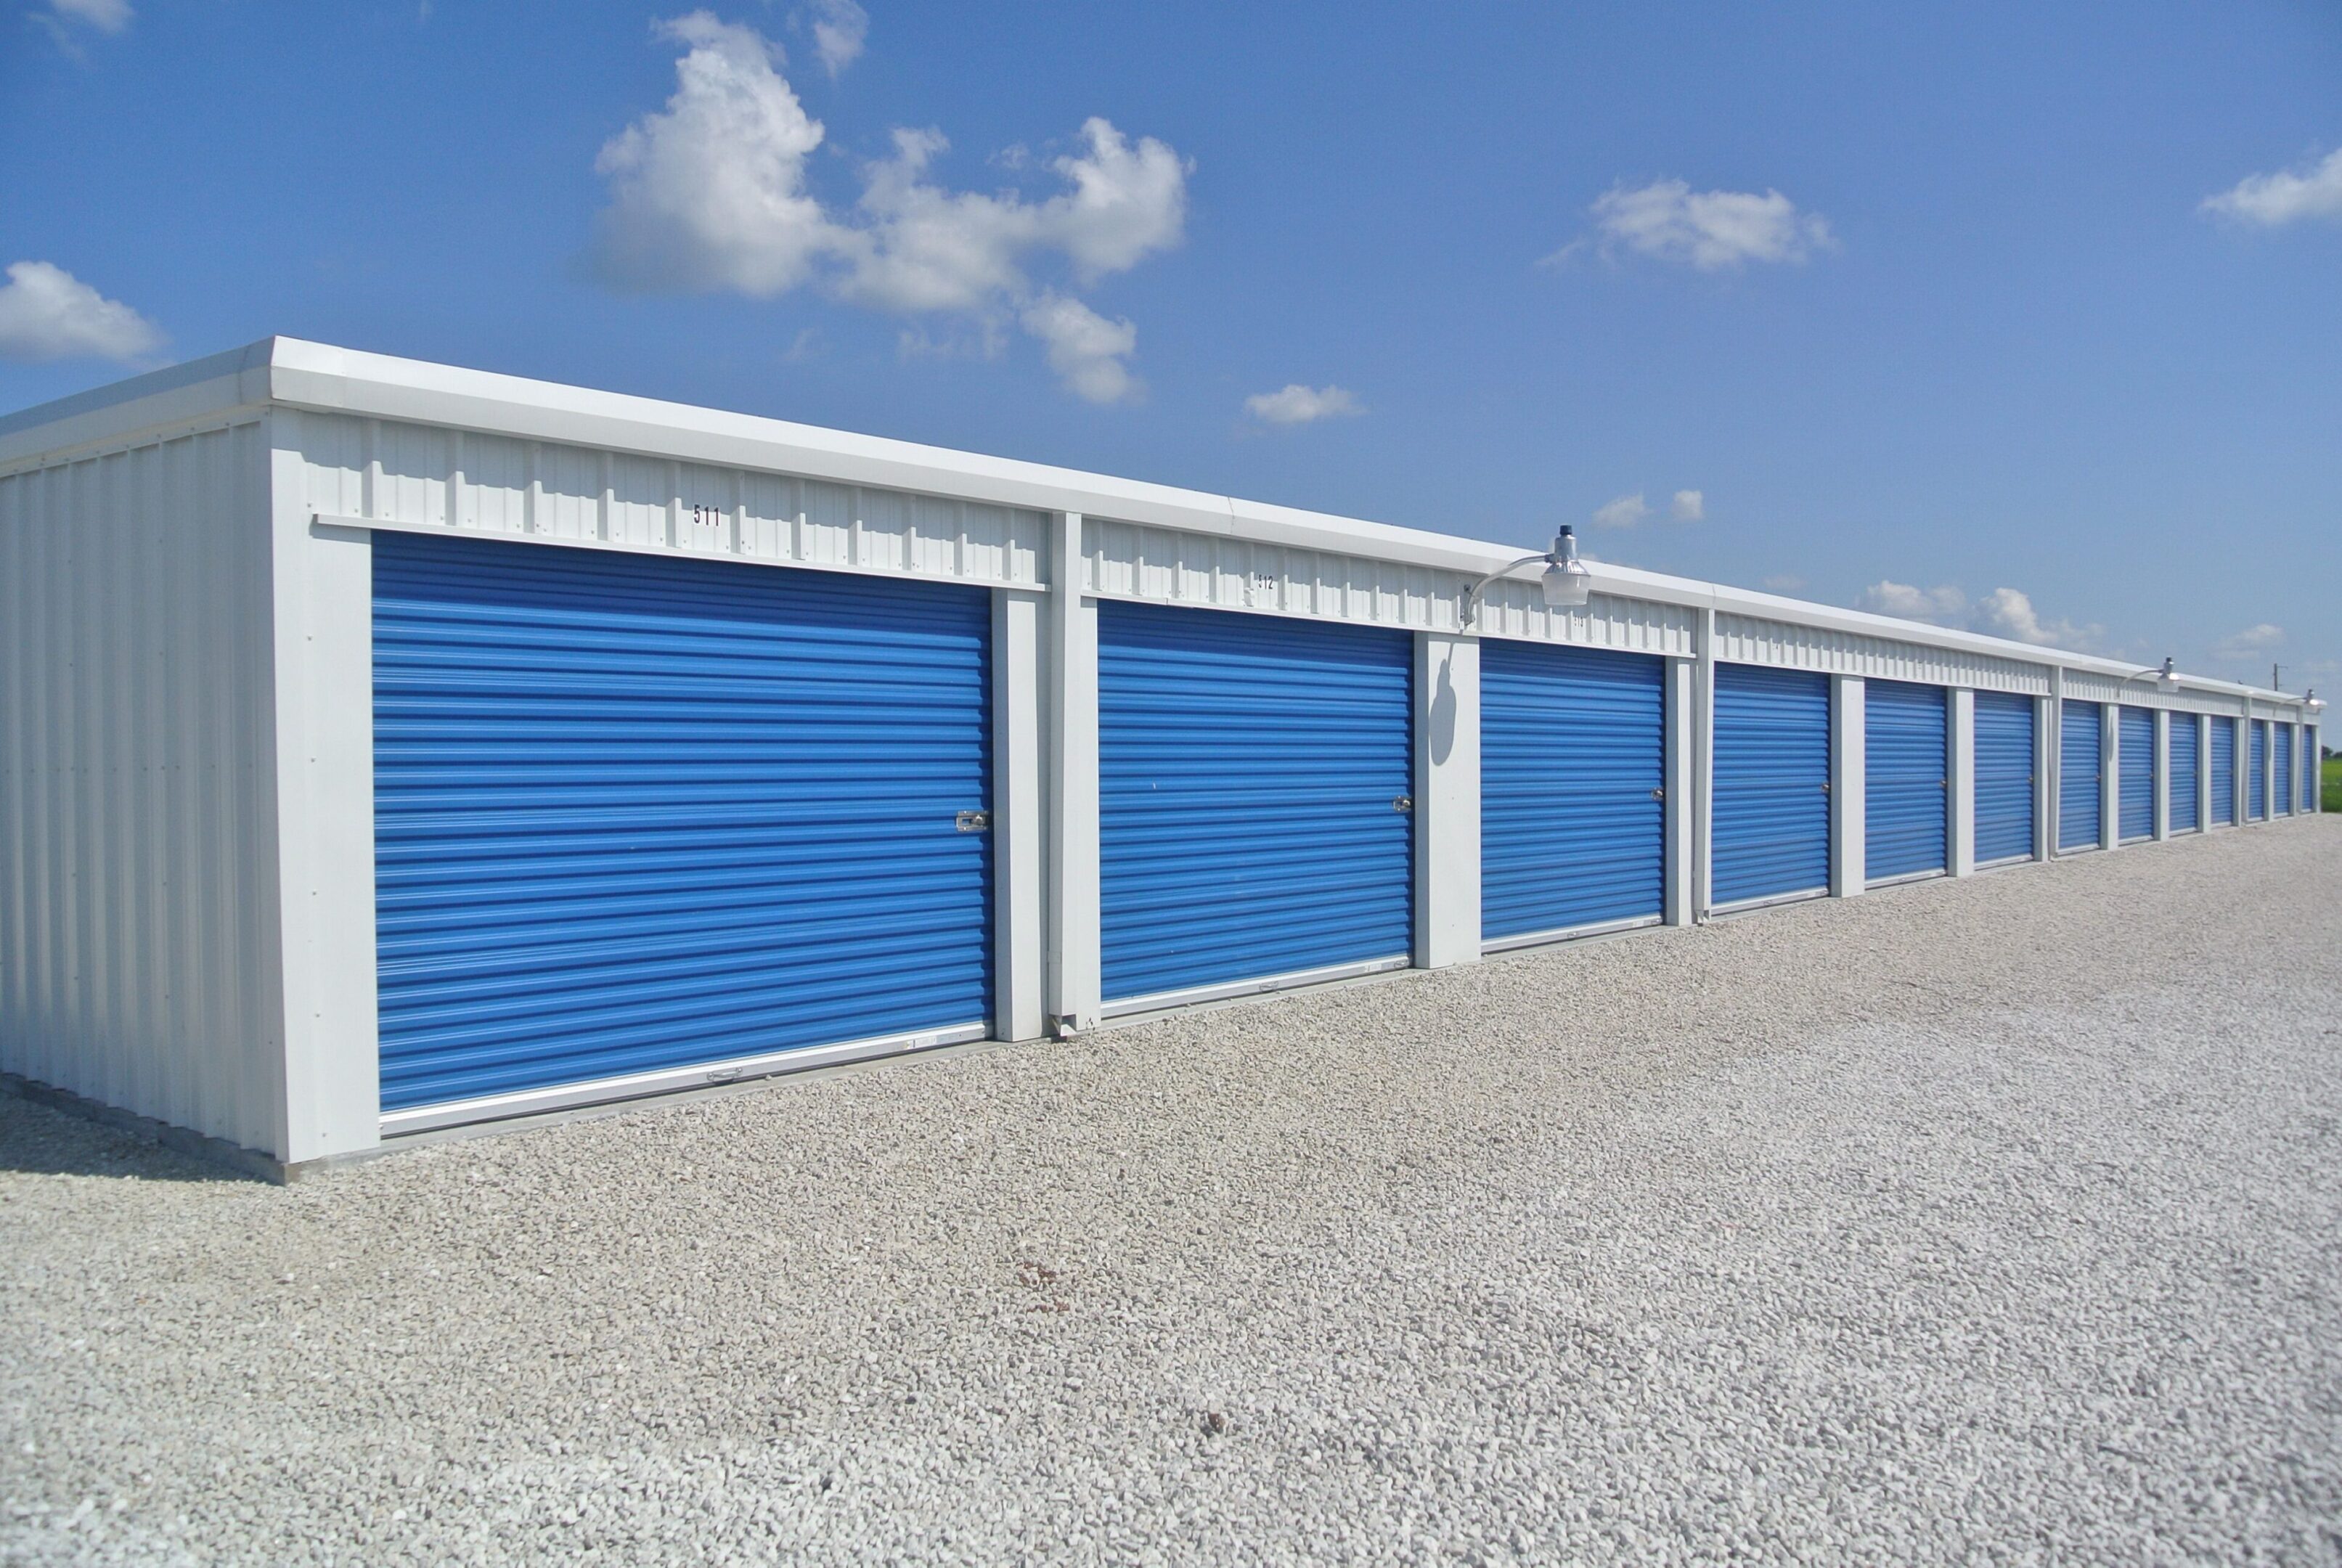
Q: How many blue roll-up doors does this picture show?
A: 13